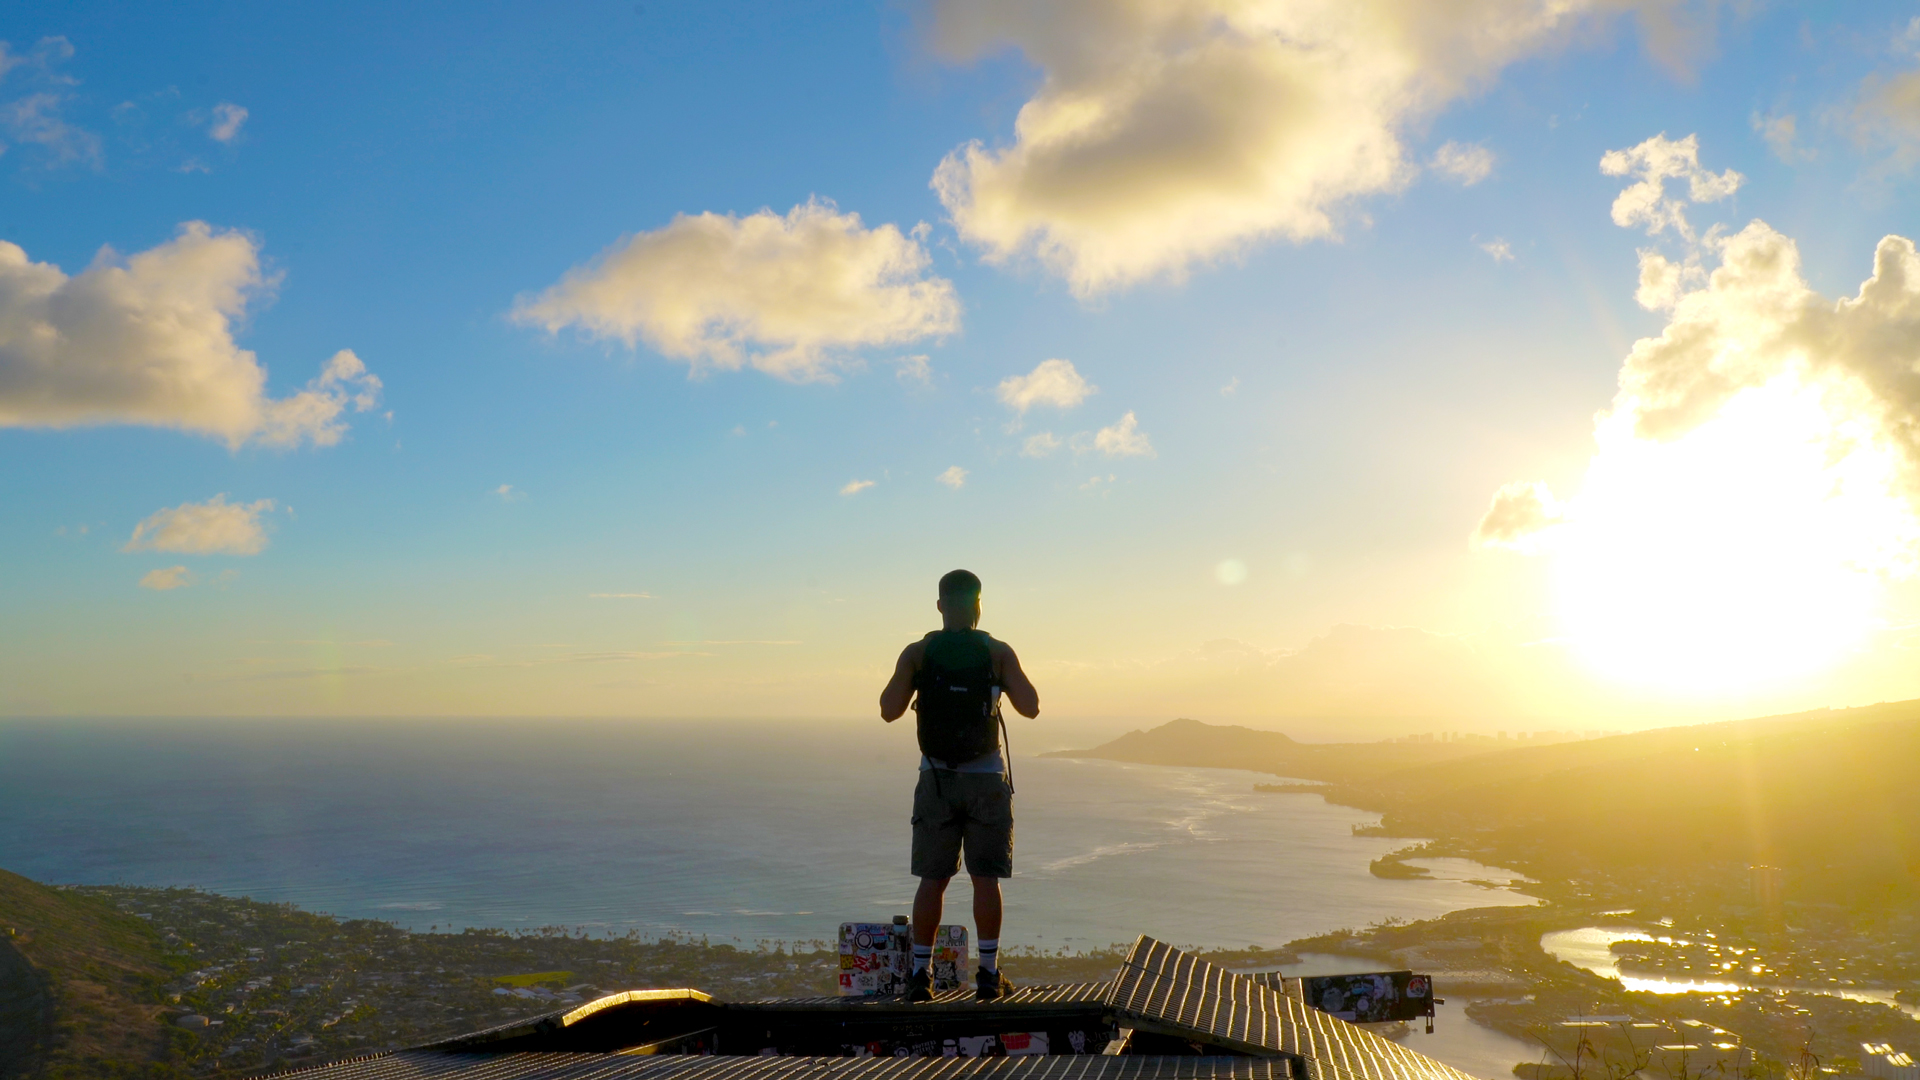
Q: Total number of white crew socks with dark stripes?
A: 2